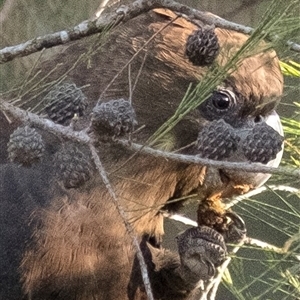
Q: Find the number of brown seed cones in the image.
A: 7